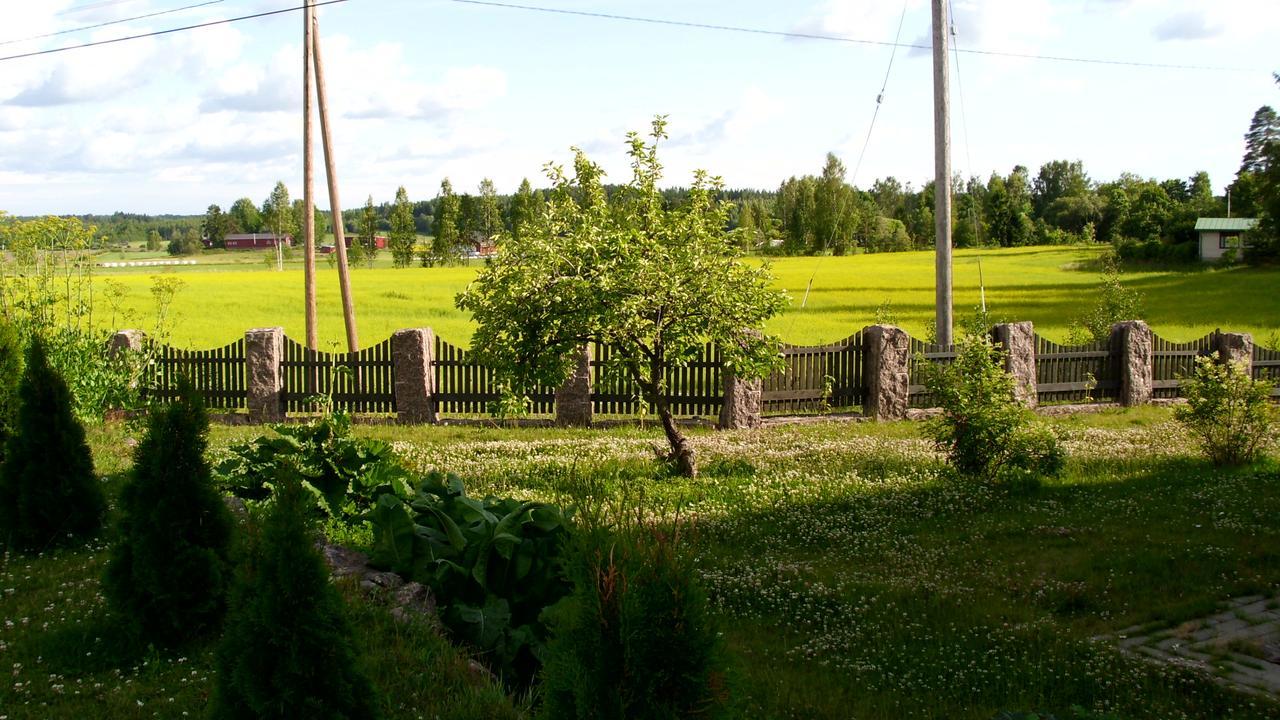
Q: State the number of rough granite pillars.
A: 9